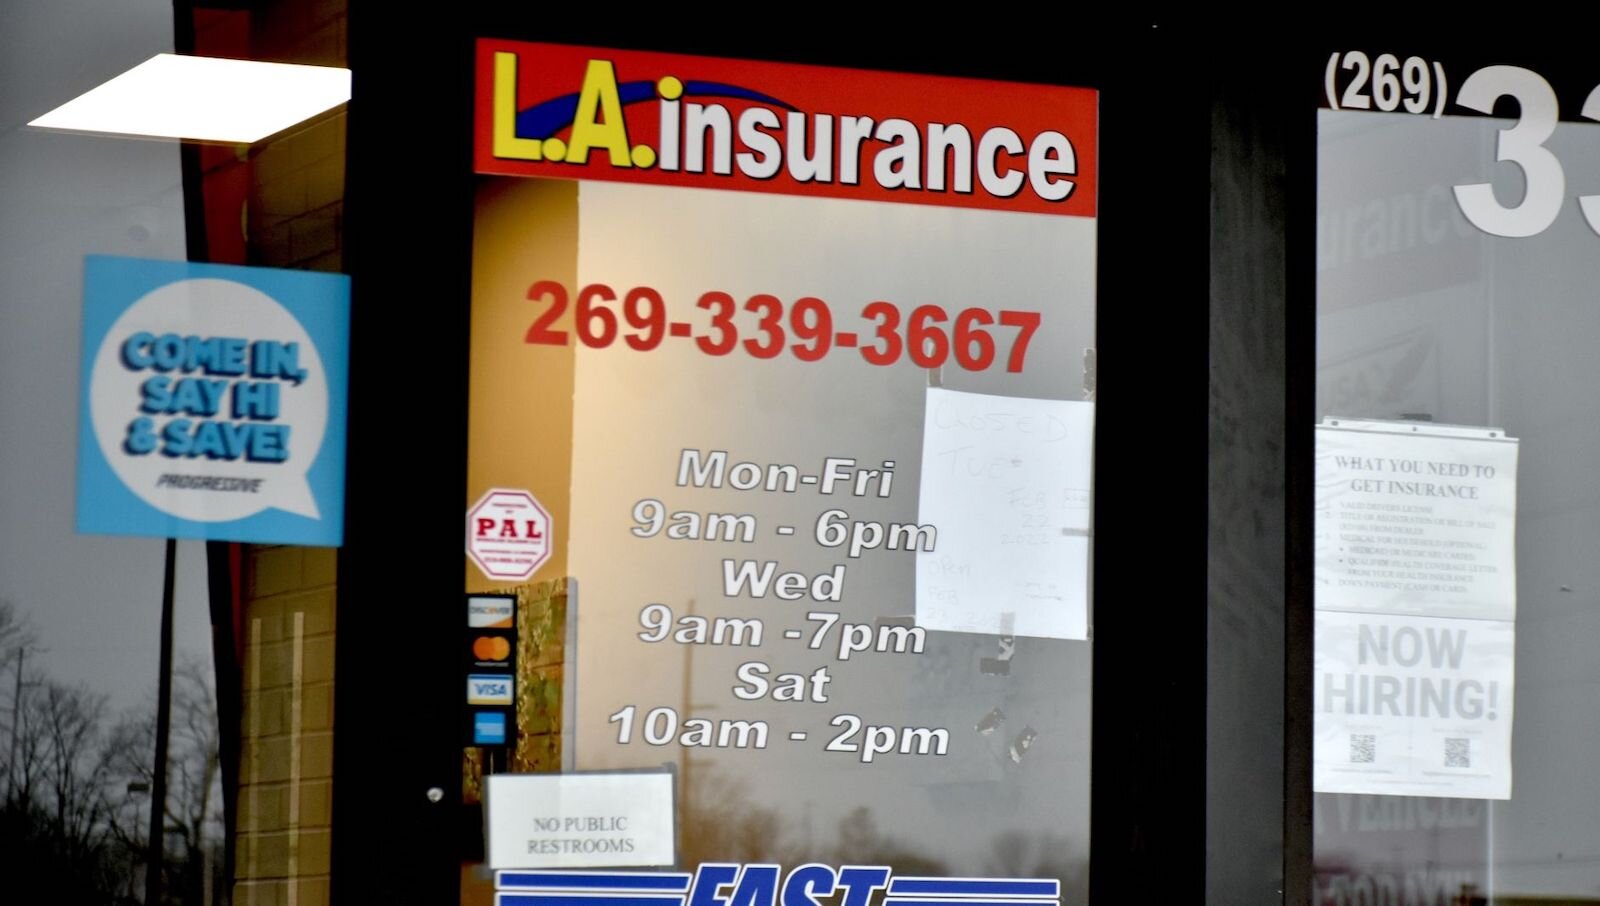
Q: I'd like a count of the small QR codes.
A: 2